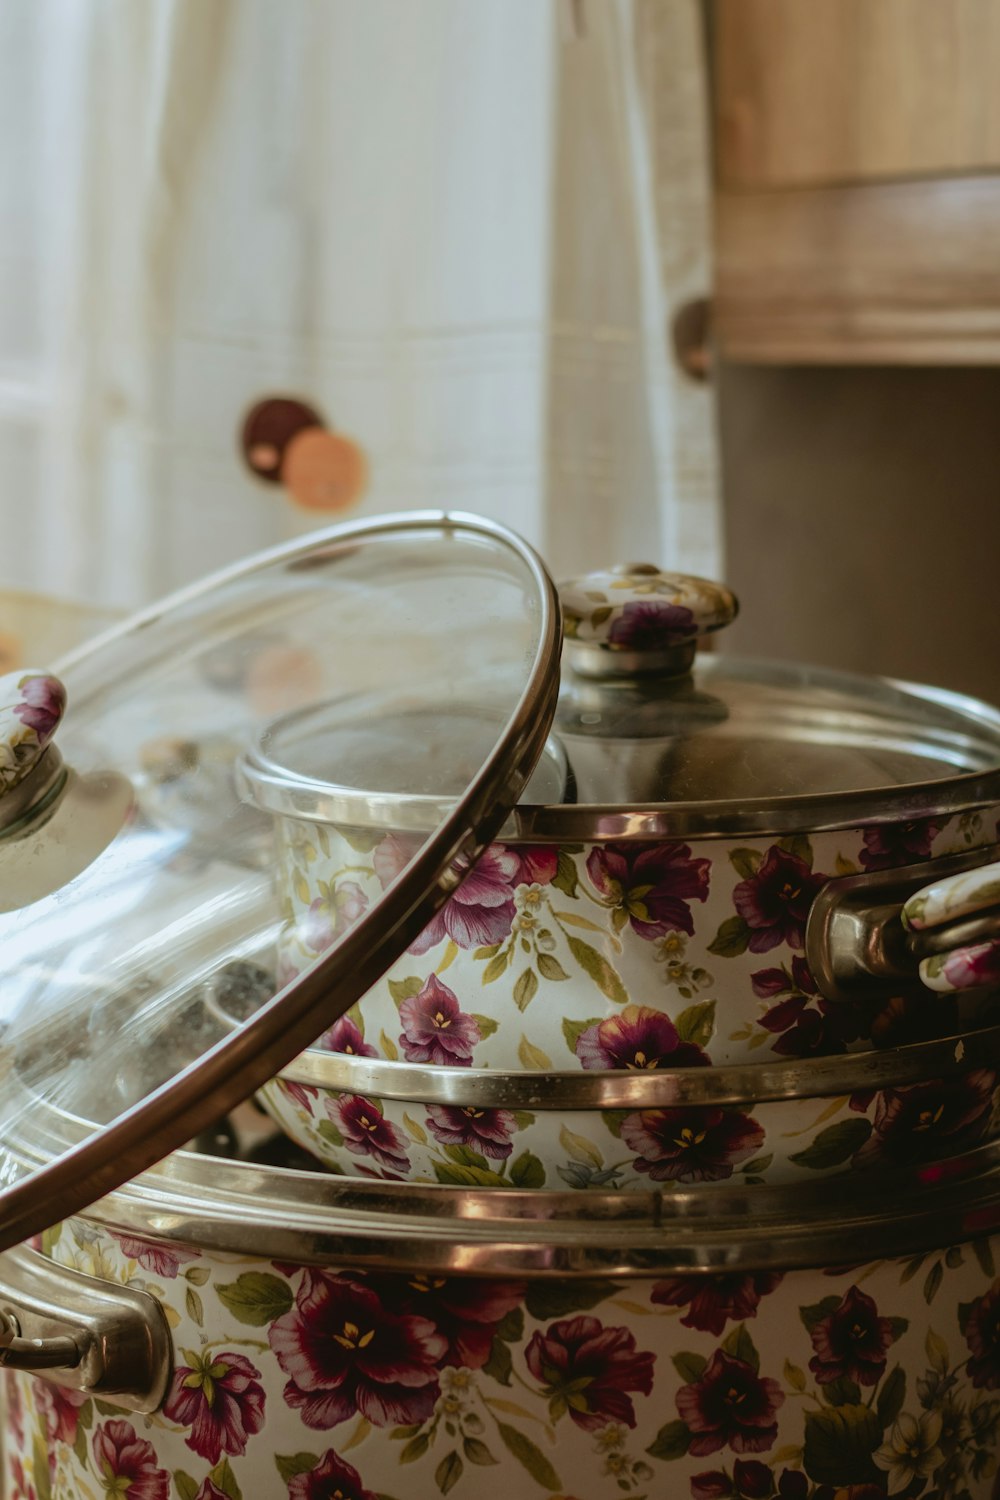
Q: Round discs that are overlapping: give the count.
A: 2